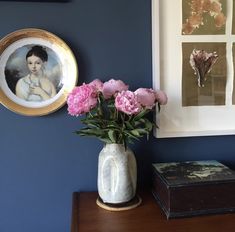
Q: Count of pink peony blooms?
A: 6